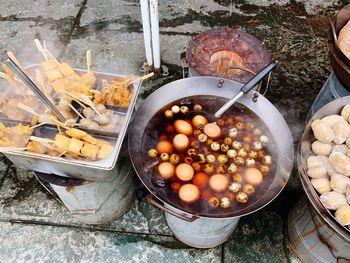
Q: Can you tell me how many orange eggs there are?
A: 11